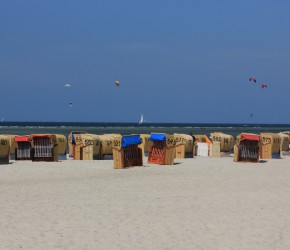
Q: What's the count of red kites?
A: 2